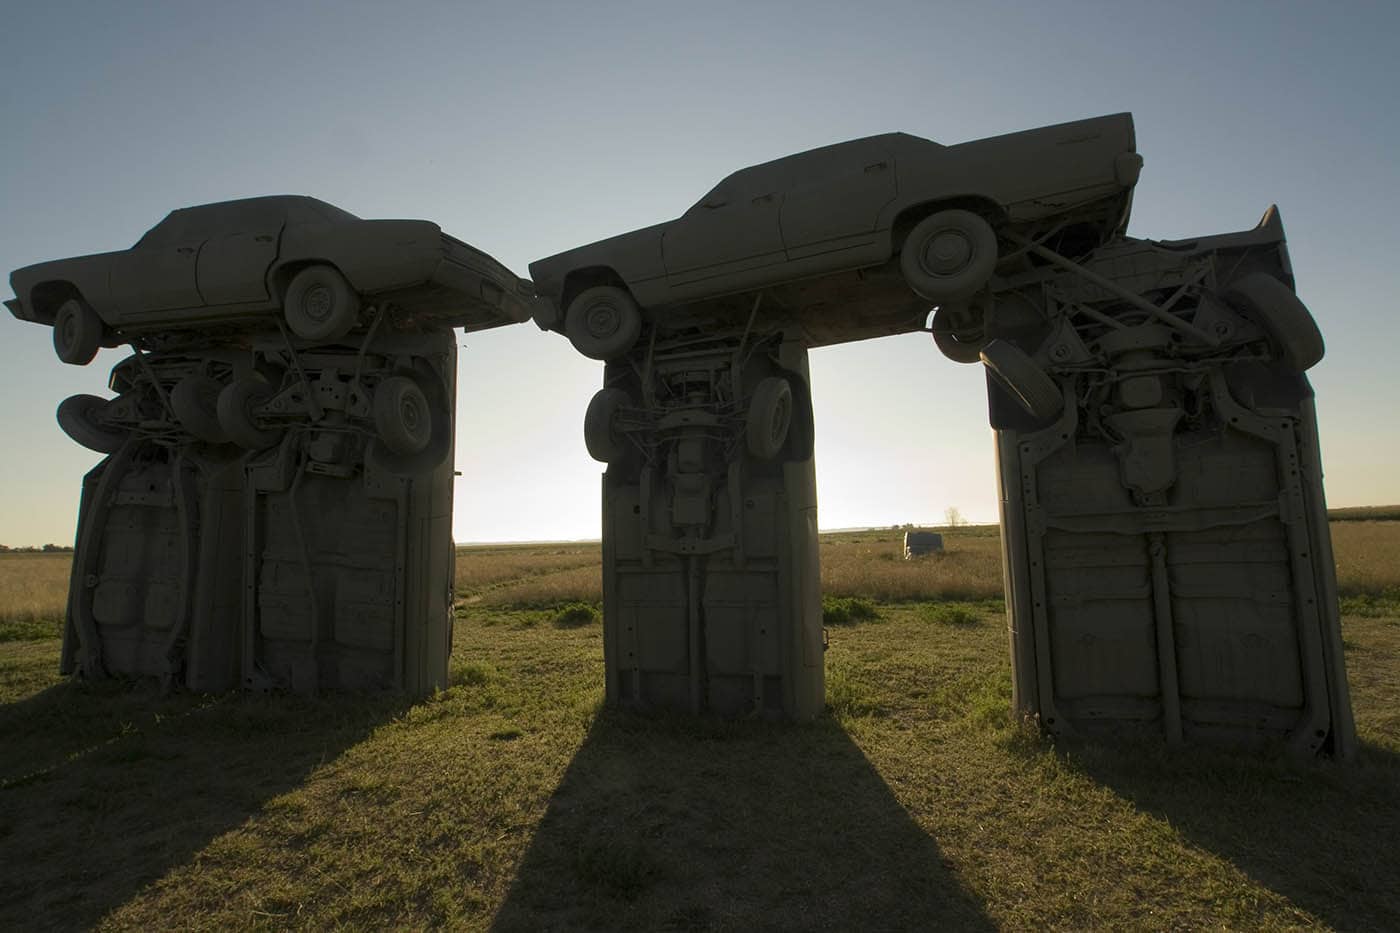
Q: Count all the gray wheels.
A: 13